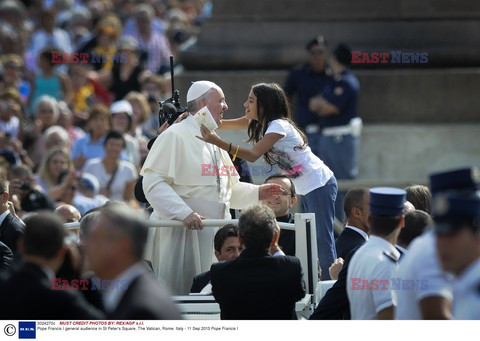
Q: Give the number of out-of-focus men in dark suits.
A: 2